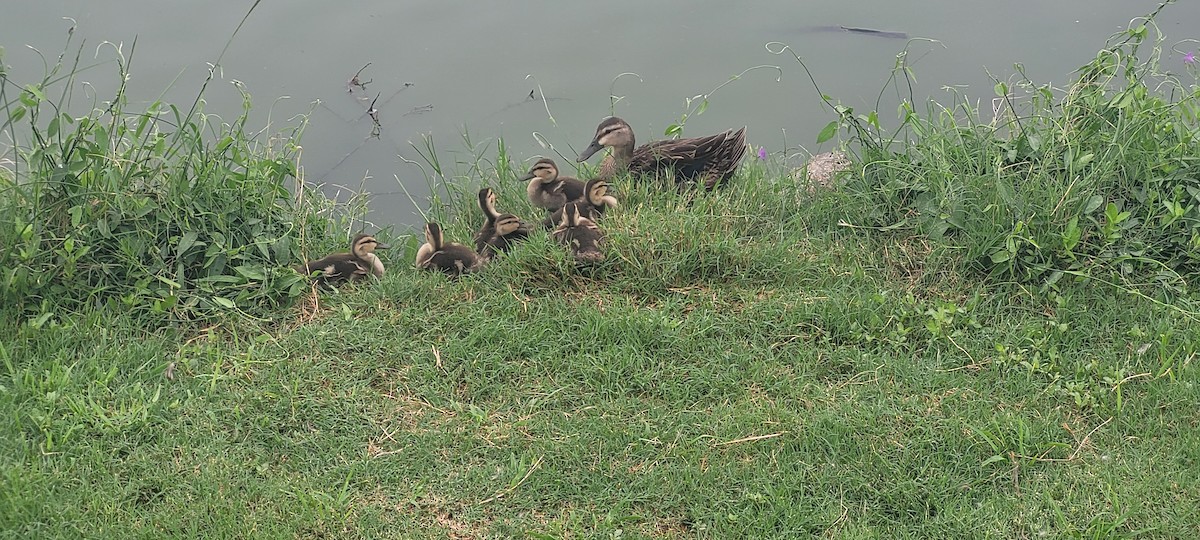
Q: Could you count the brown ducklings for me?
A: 7